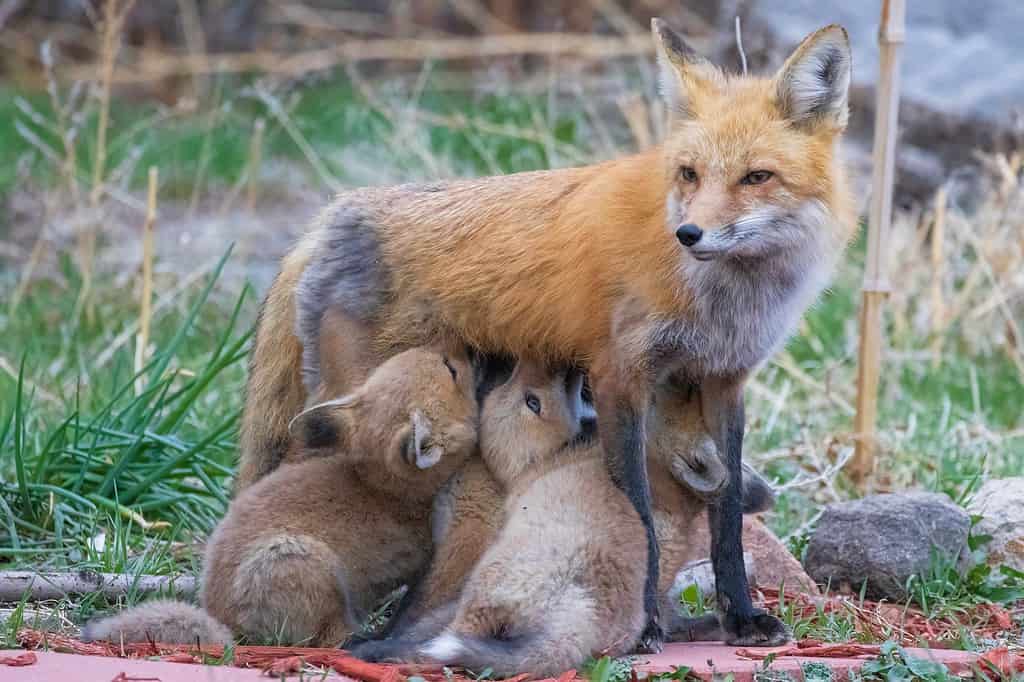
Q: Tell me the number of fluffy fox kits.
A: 4